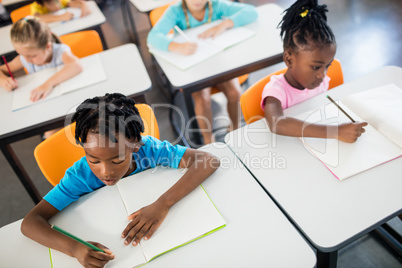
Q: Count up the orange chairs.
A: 5